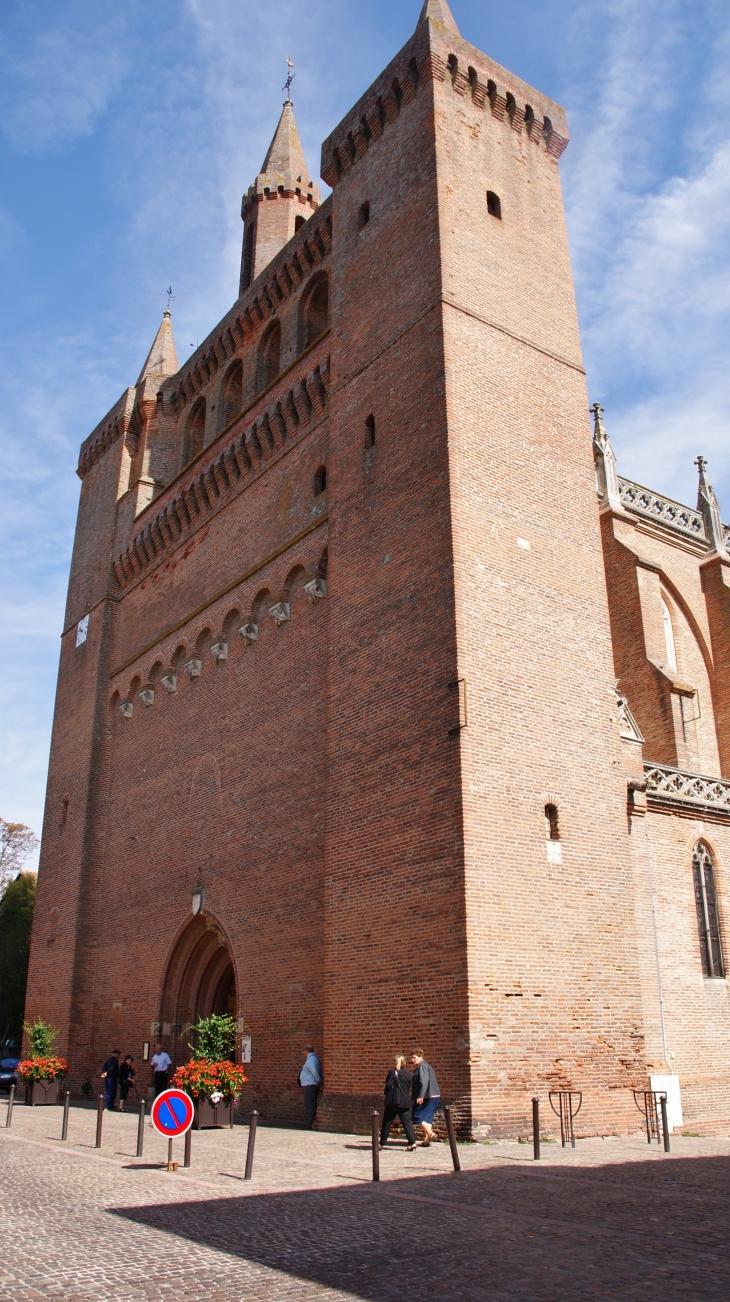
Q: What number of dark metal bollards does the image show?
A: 10